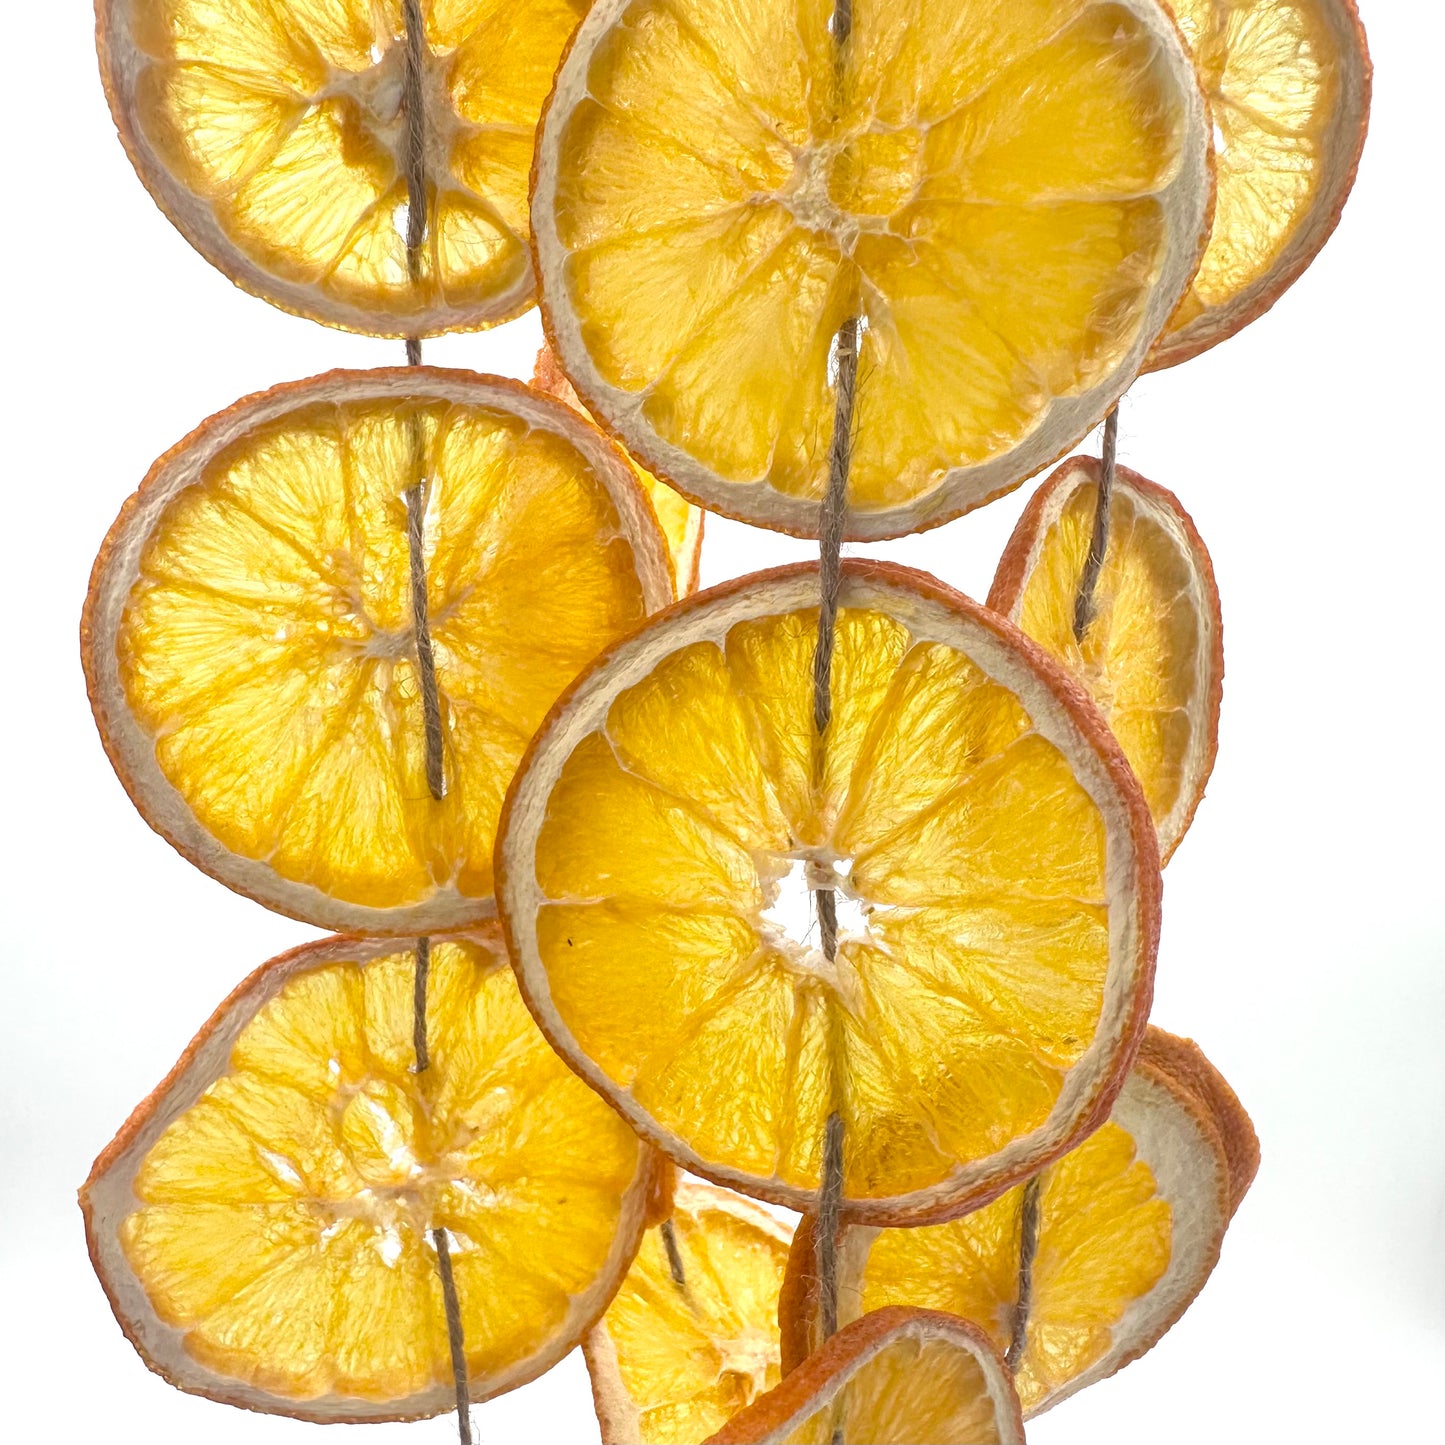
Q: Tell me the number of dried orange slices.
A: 11